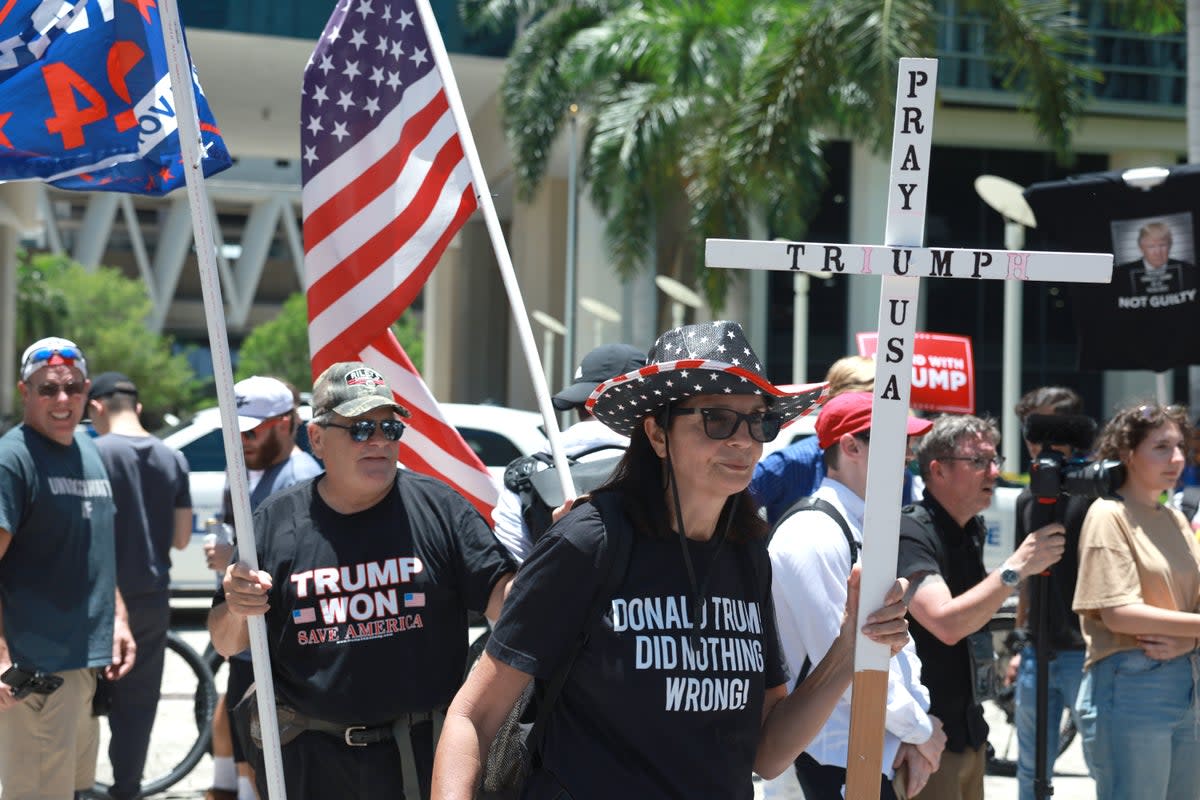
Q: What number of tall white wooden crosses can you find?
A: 1